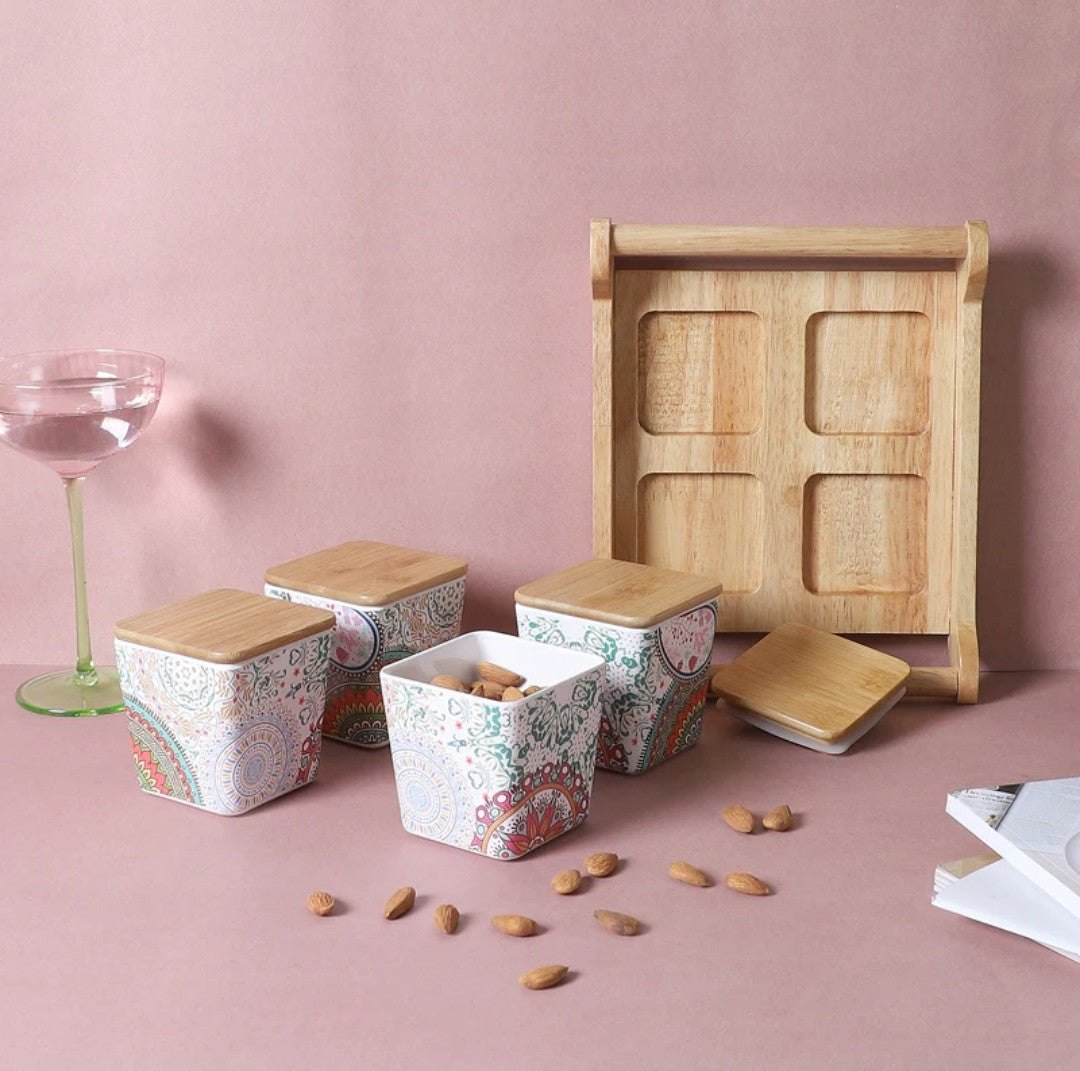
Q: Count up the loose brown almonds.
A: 12